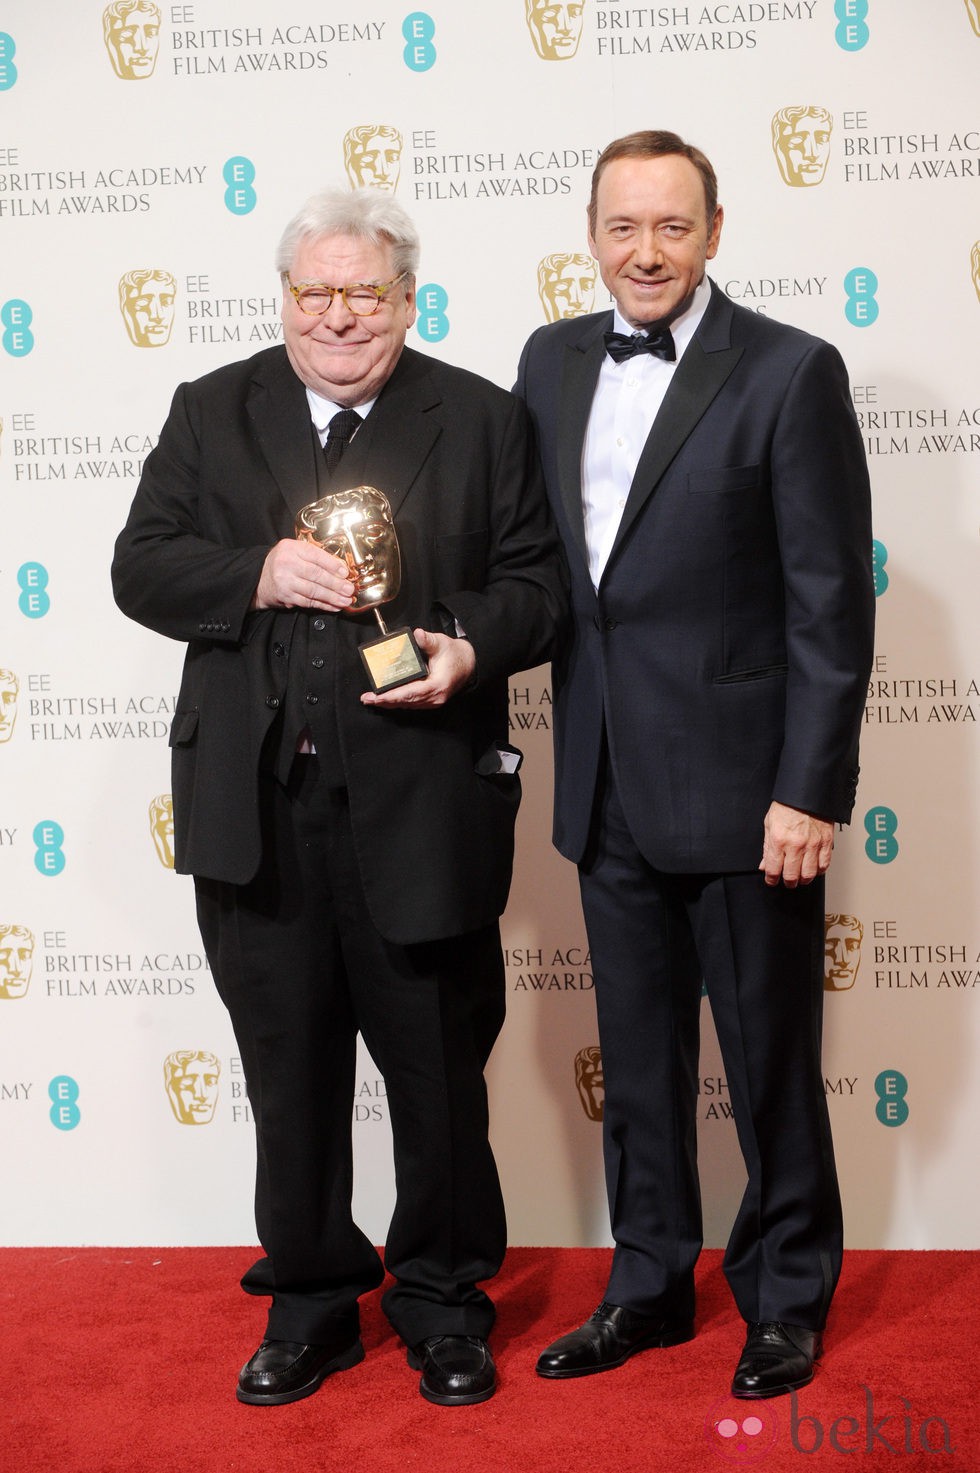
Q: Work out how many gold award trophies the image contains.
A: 1